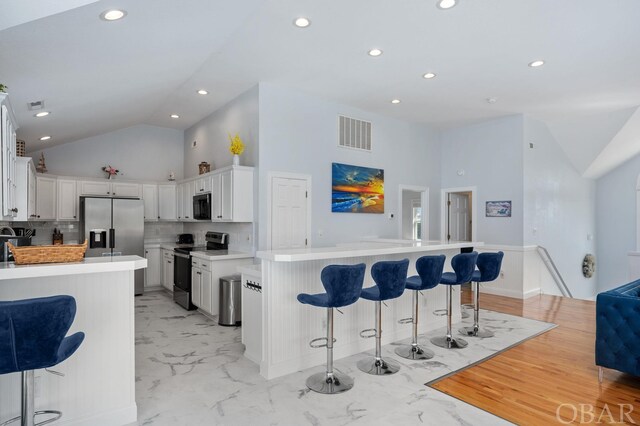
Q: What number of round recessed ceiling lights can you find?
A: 11